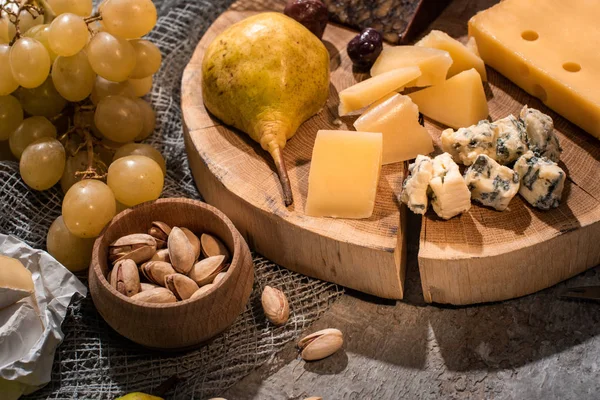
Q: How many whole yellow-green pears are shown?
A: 1